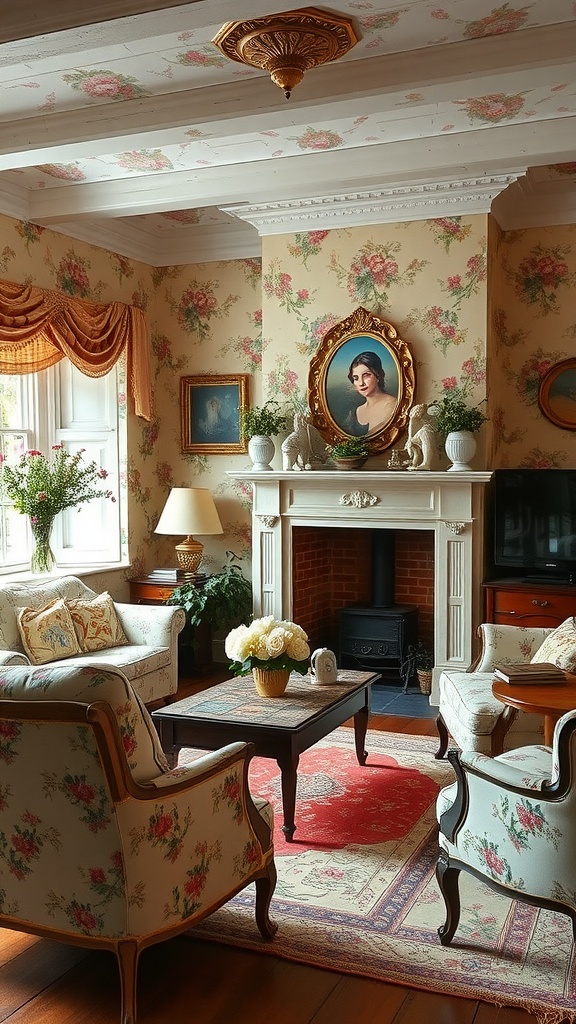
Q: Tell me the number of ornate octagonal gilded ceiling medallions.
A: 1